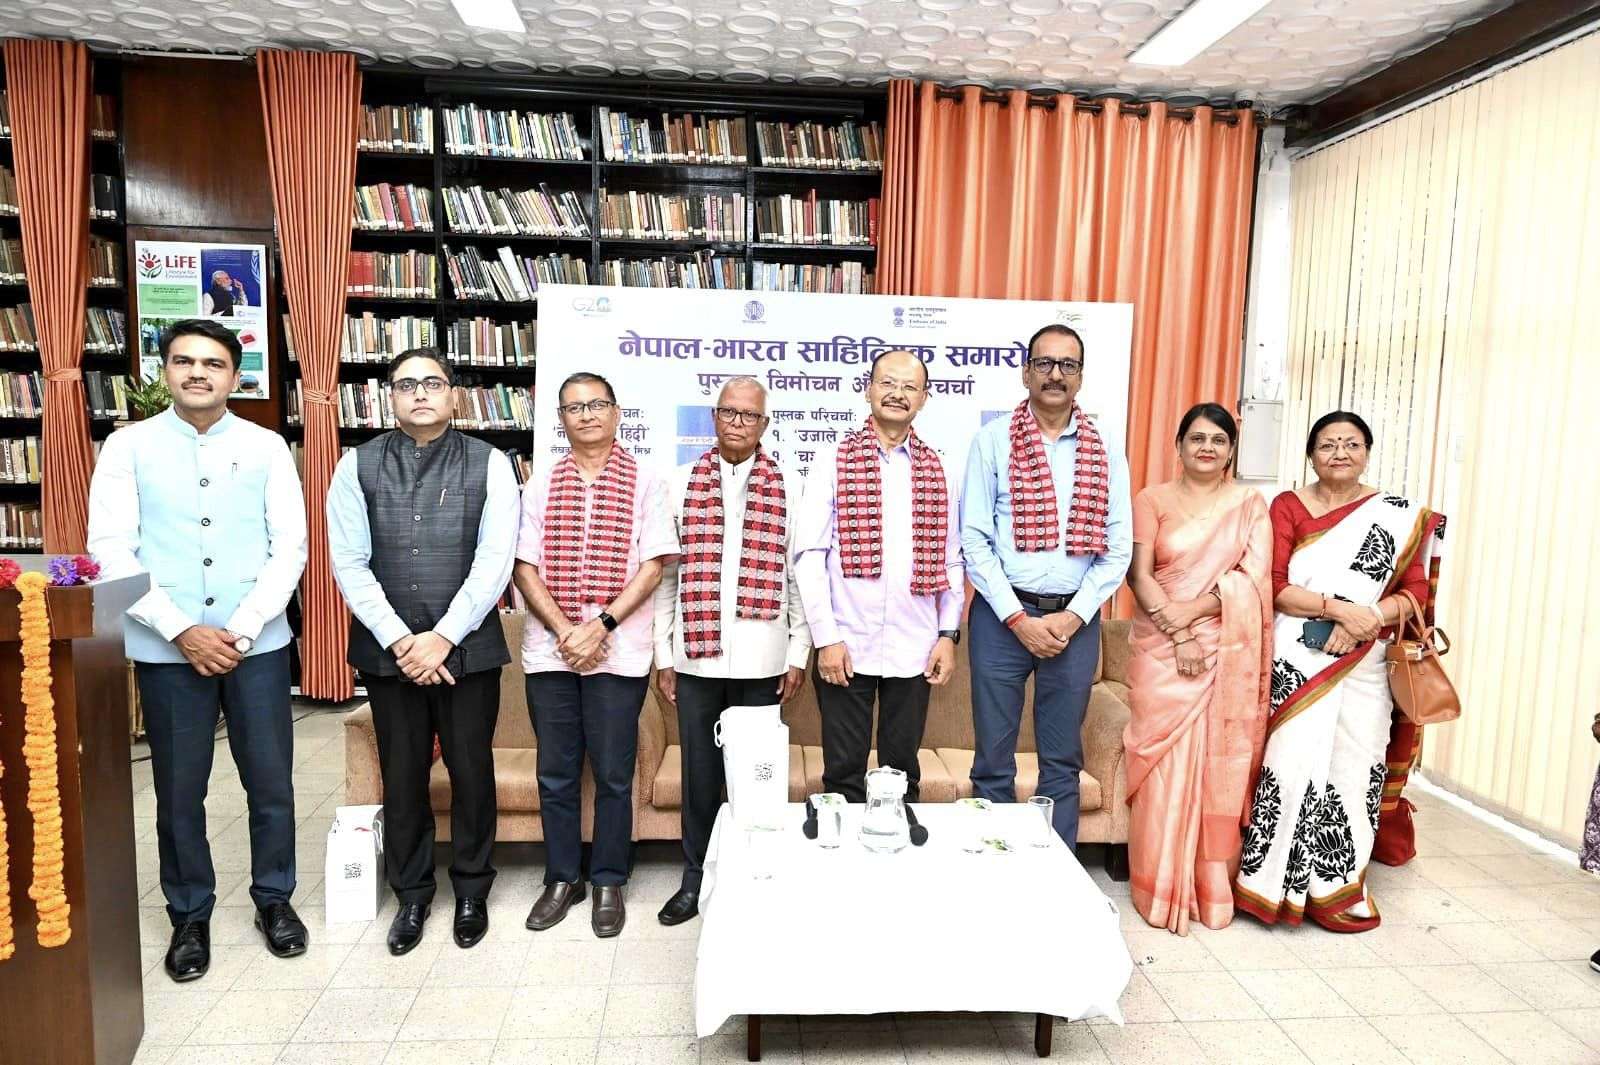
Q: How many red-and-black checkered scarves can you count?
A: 4